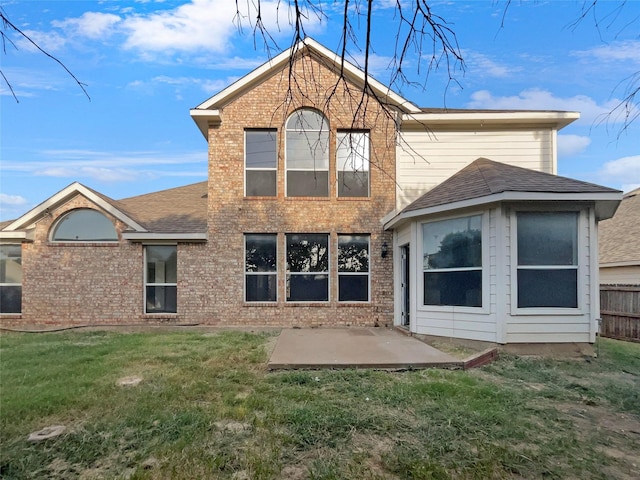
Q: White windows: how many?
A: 11